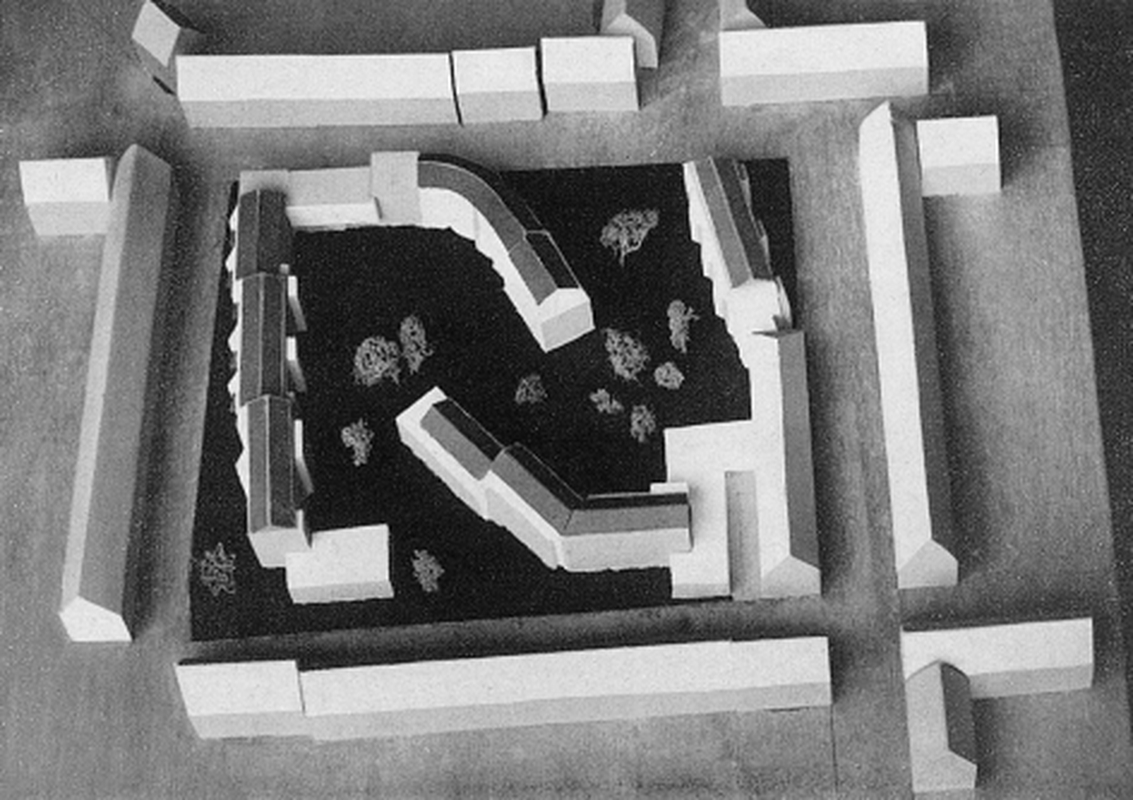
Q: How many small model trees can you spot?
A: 12